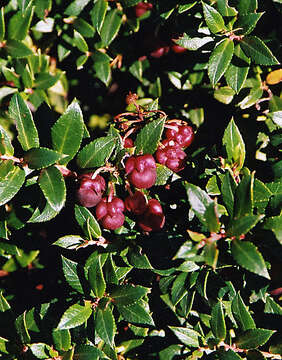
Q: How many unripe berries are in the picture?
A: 0